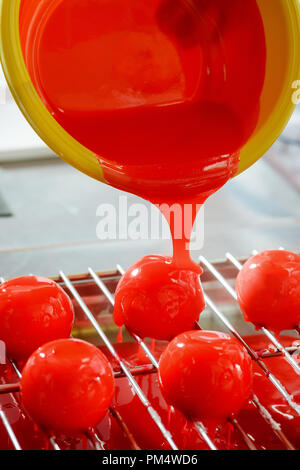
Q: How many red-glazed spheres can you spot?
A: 5